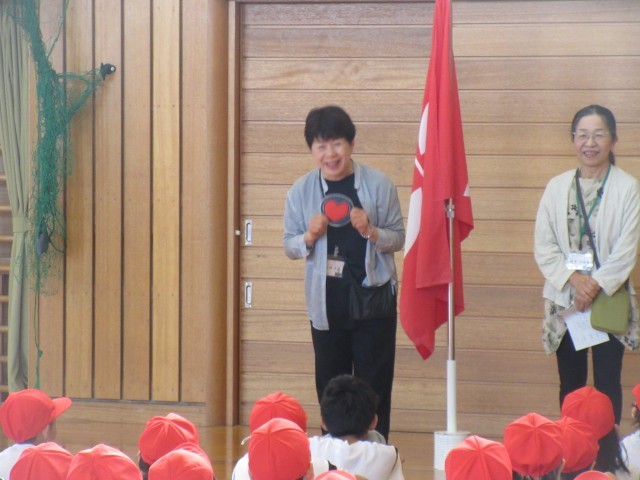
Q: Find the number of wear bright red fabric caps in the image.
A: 14